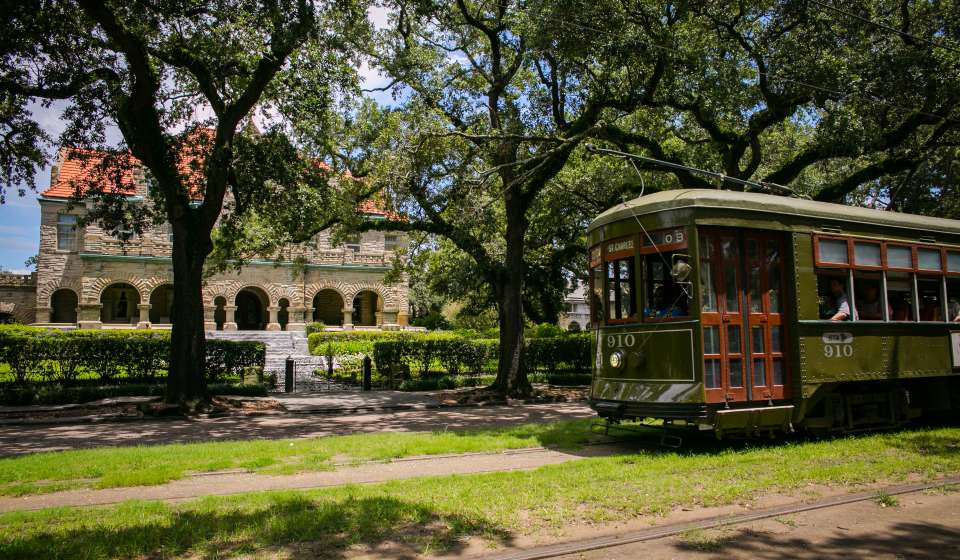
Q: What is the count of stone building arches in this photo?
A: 8